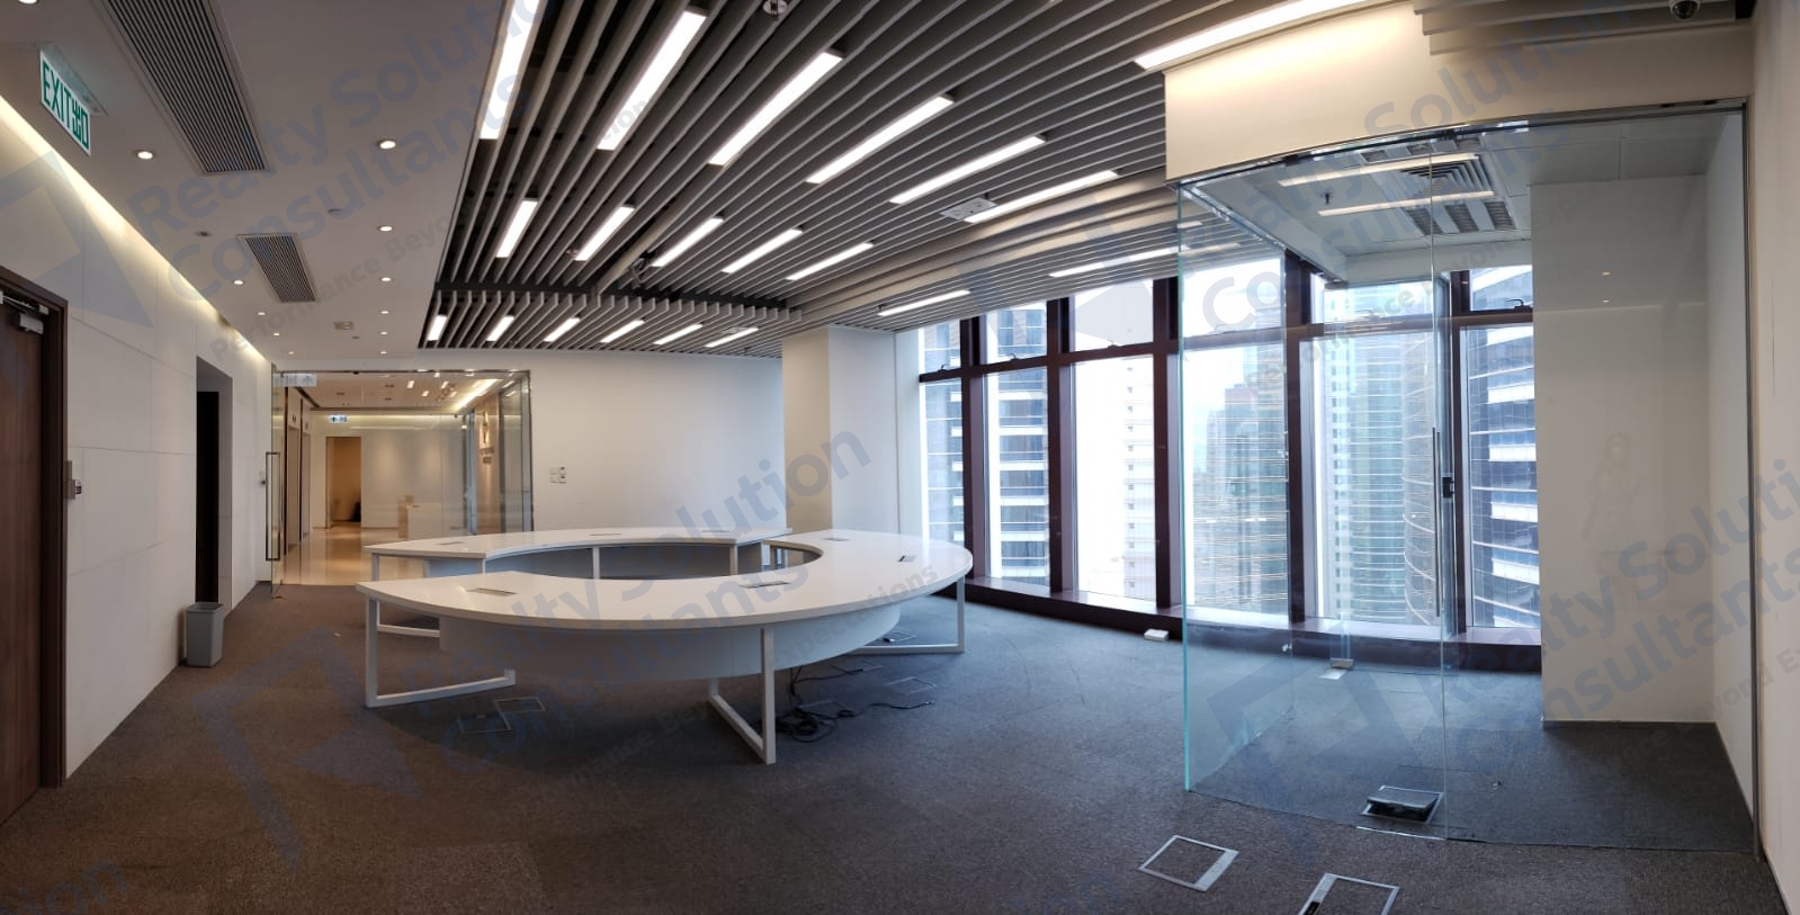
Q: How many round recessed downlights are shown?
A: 12